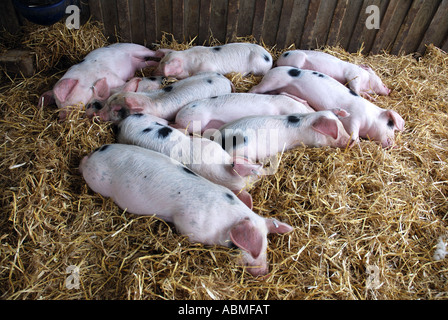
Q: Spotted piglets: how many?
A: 10